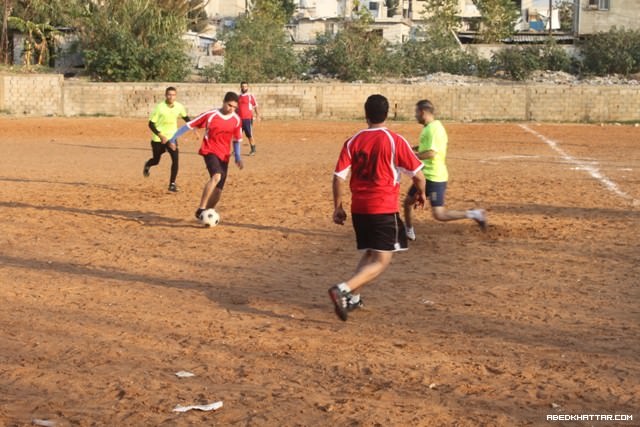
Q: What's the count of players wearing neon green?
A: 2